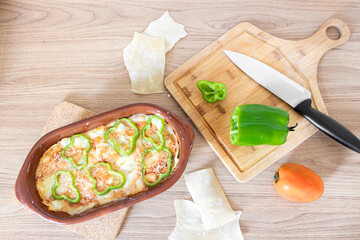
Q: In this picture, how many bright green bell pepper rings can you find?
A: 6